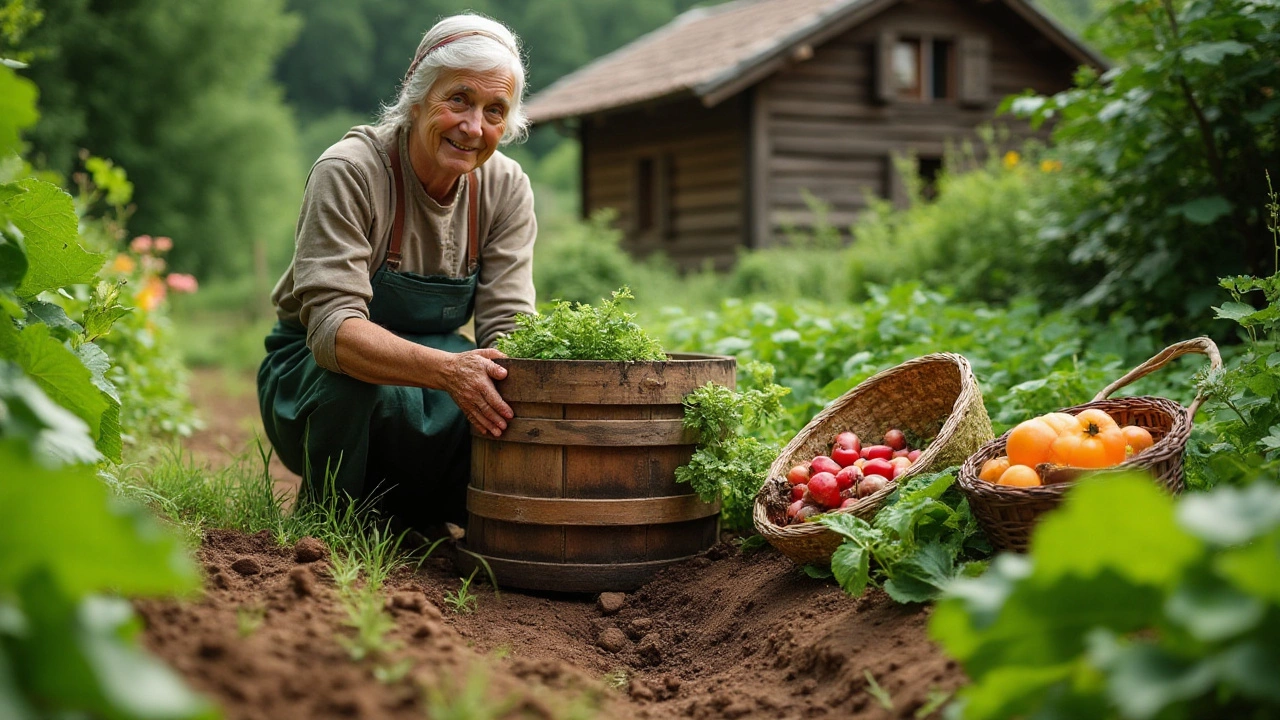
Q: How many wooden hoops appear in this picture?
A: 4